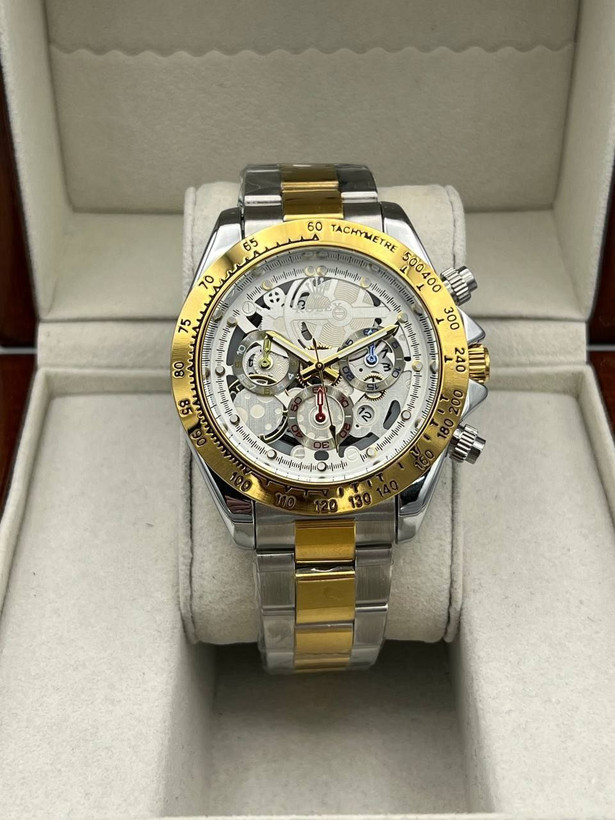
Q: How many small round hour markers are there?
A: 13